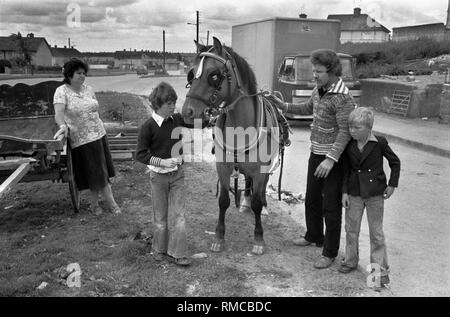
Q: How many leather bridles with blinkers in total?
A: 1